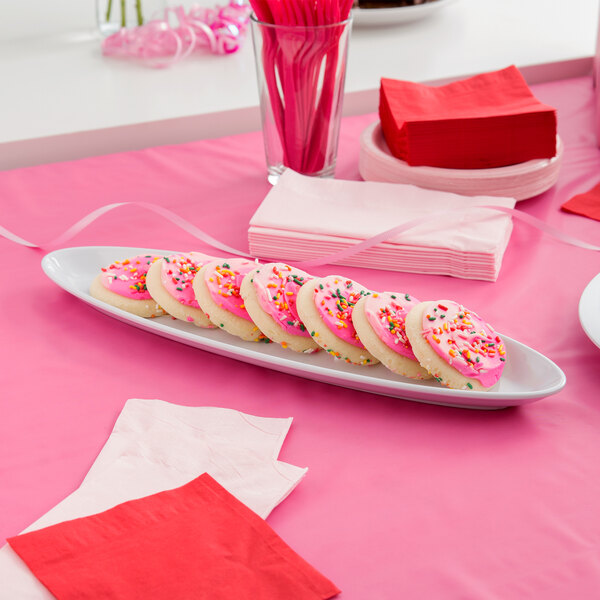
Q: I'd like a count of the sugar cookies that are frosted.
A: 7